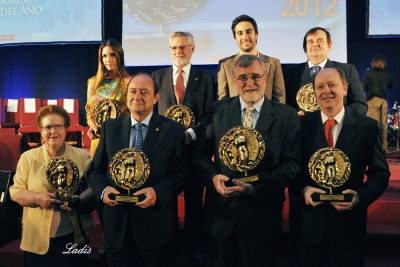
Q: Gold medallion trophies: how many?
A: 7